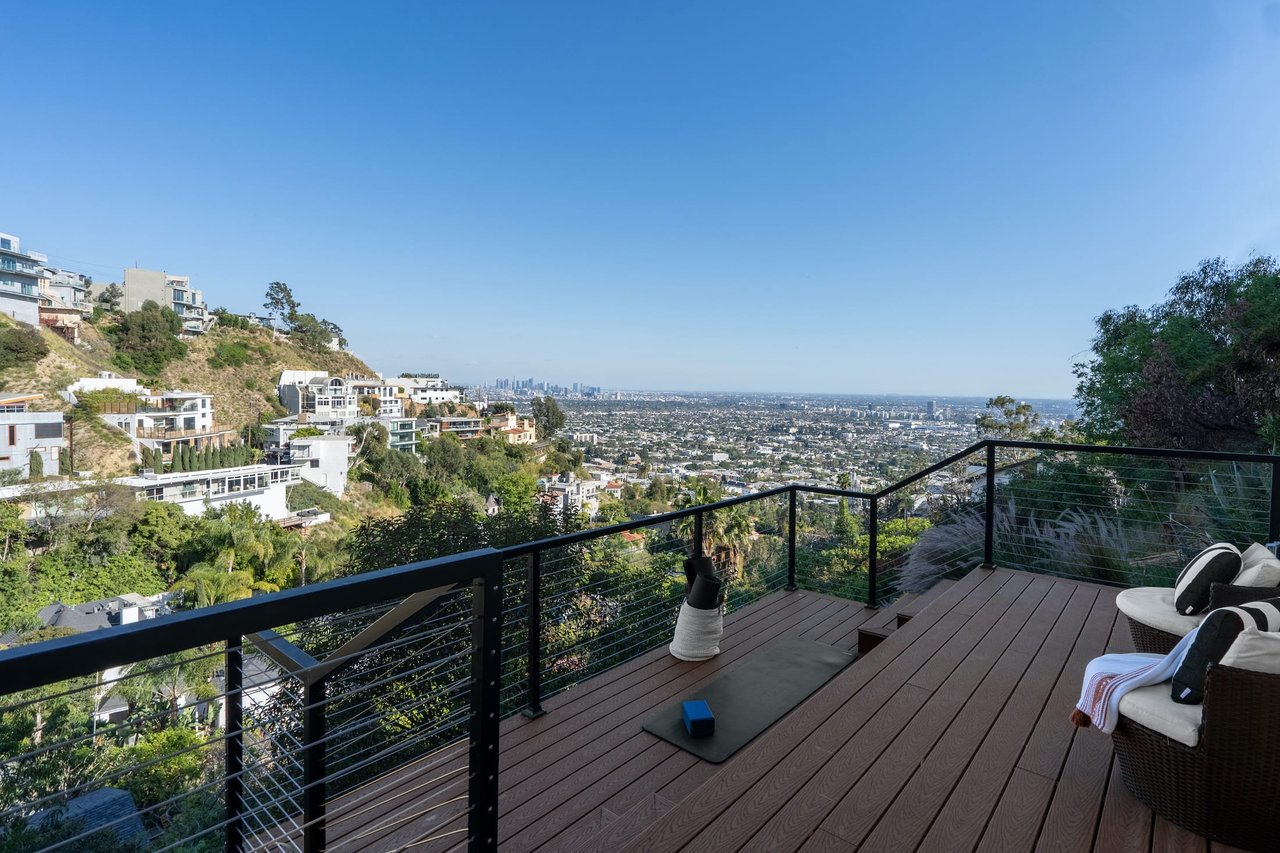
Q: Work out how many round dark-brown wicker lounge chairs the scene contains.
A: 2